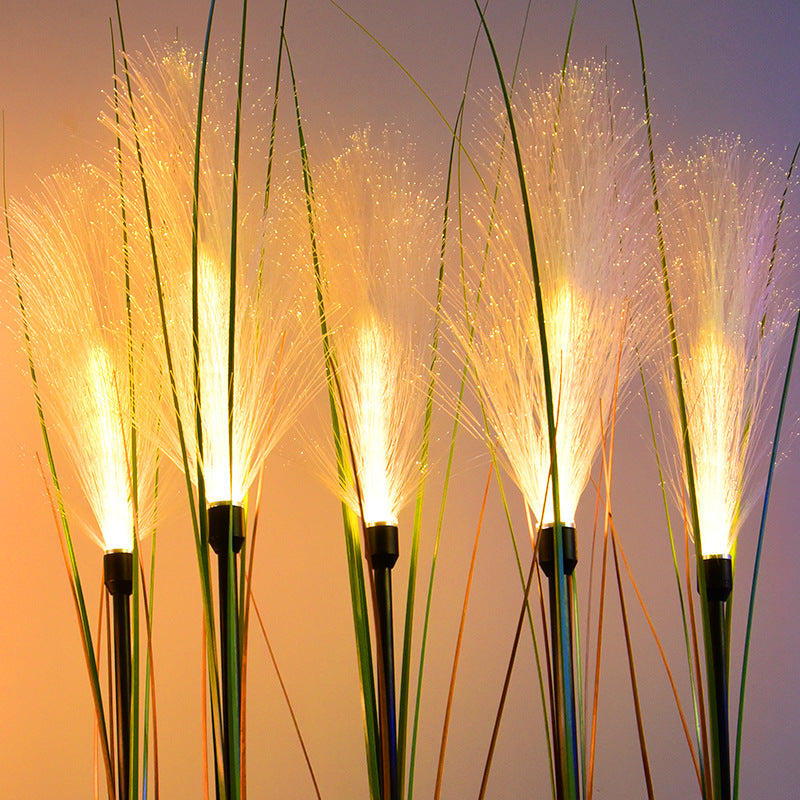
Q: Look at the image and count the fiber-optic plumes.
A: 5